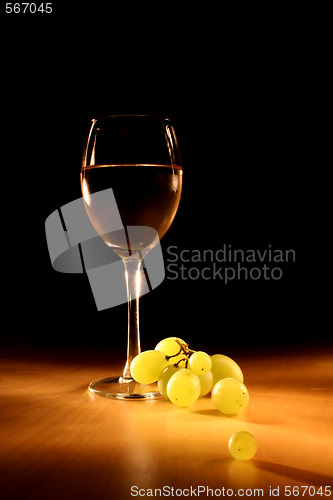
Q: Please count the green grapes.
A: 9